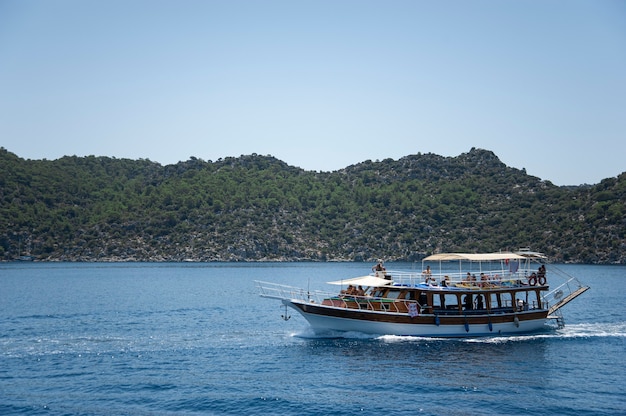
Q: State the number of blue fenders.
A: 3